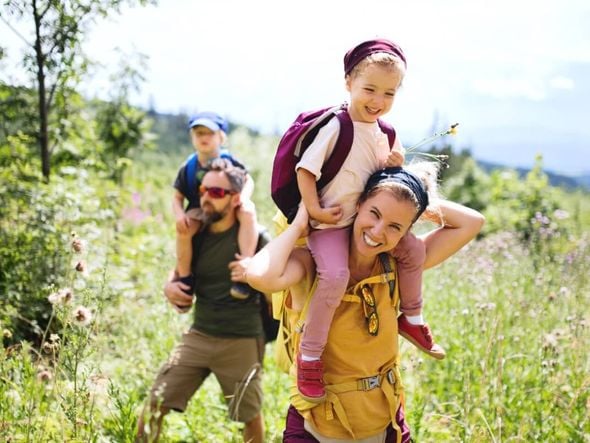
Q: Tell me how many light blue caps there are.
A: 1